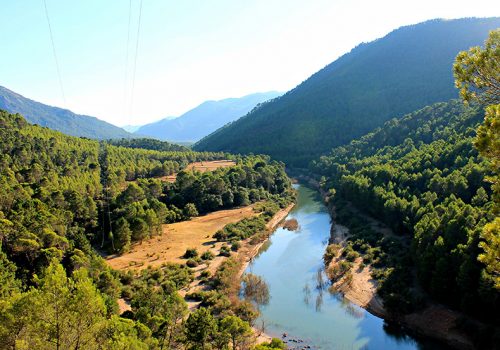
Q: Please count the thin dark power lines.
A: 3